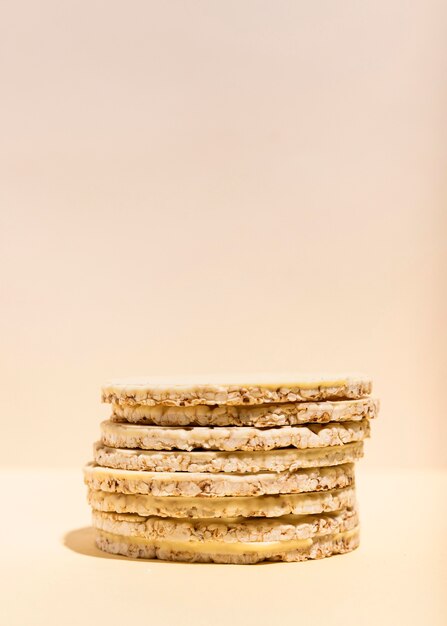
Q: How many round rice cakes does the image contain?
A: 8